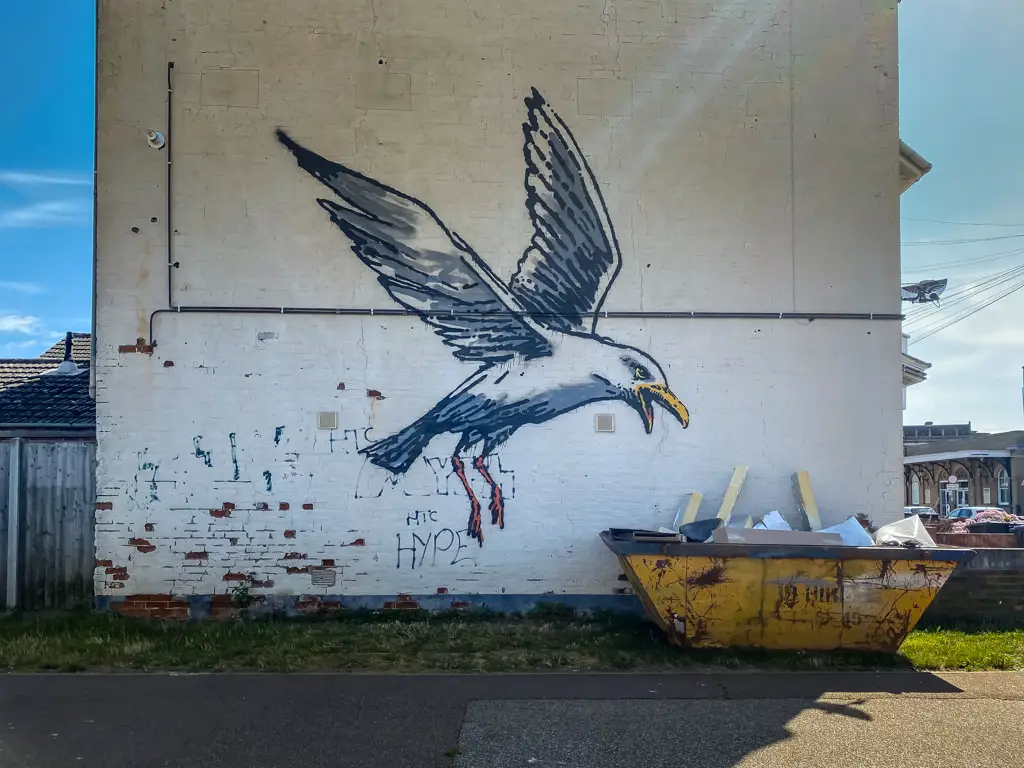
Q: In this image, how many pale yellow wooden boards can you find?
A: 3